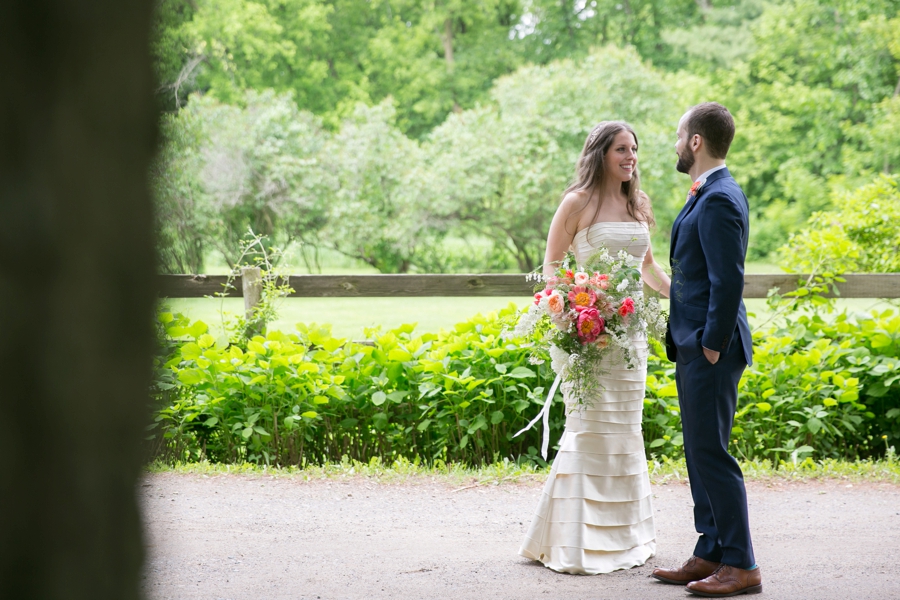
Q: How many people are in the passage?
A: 2